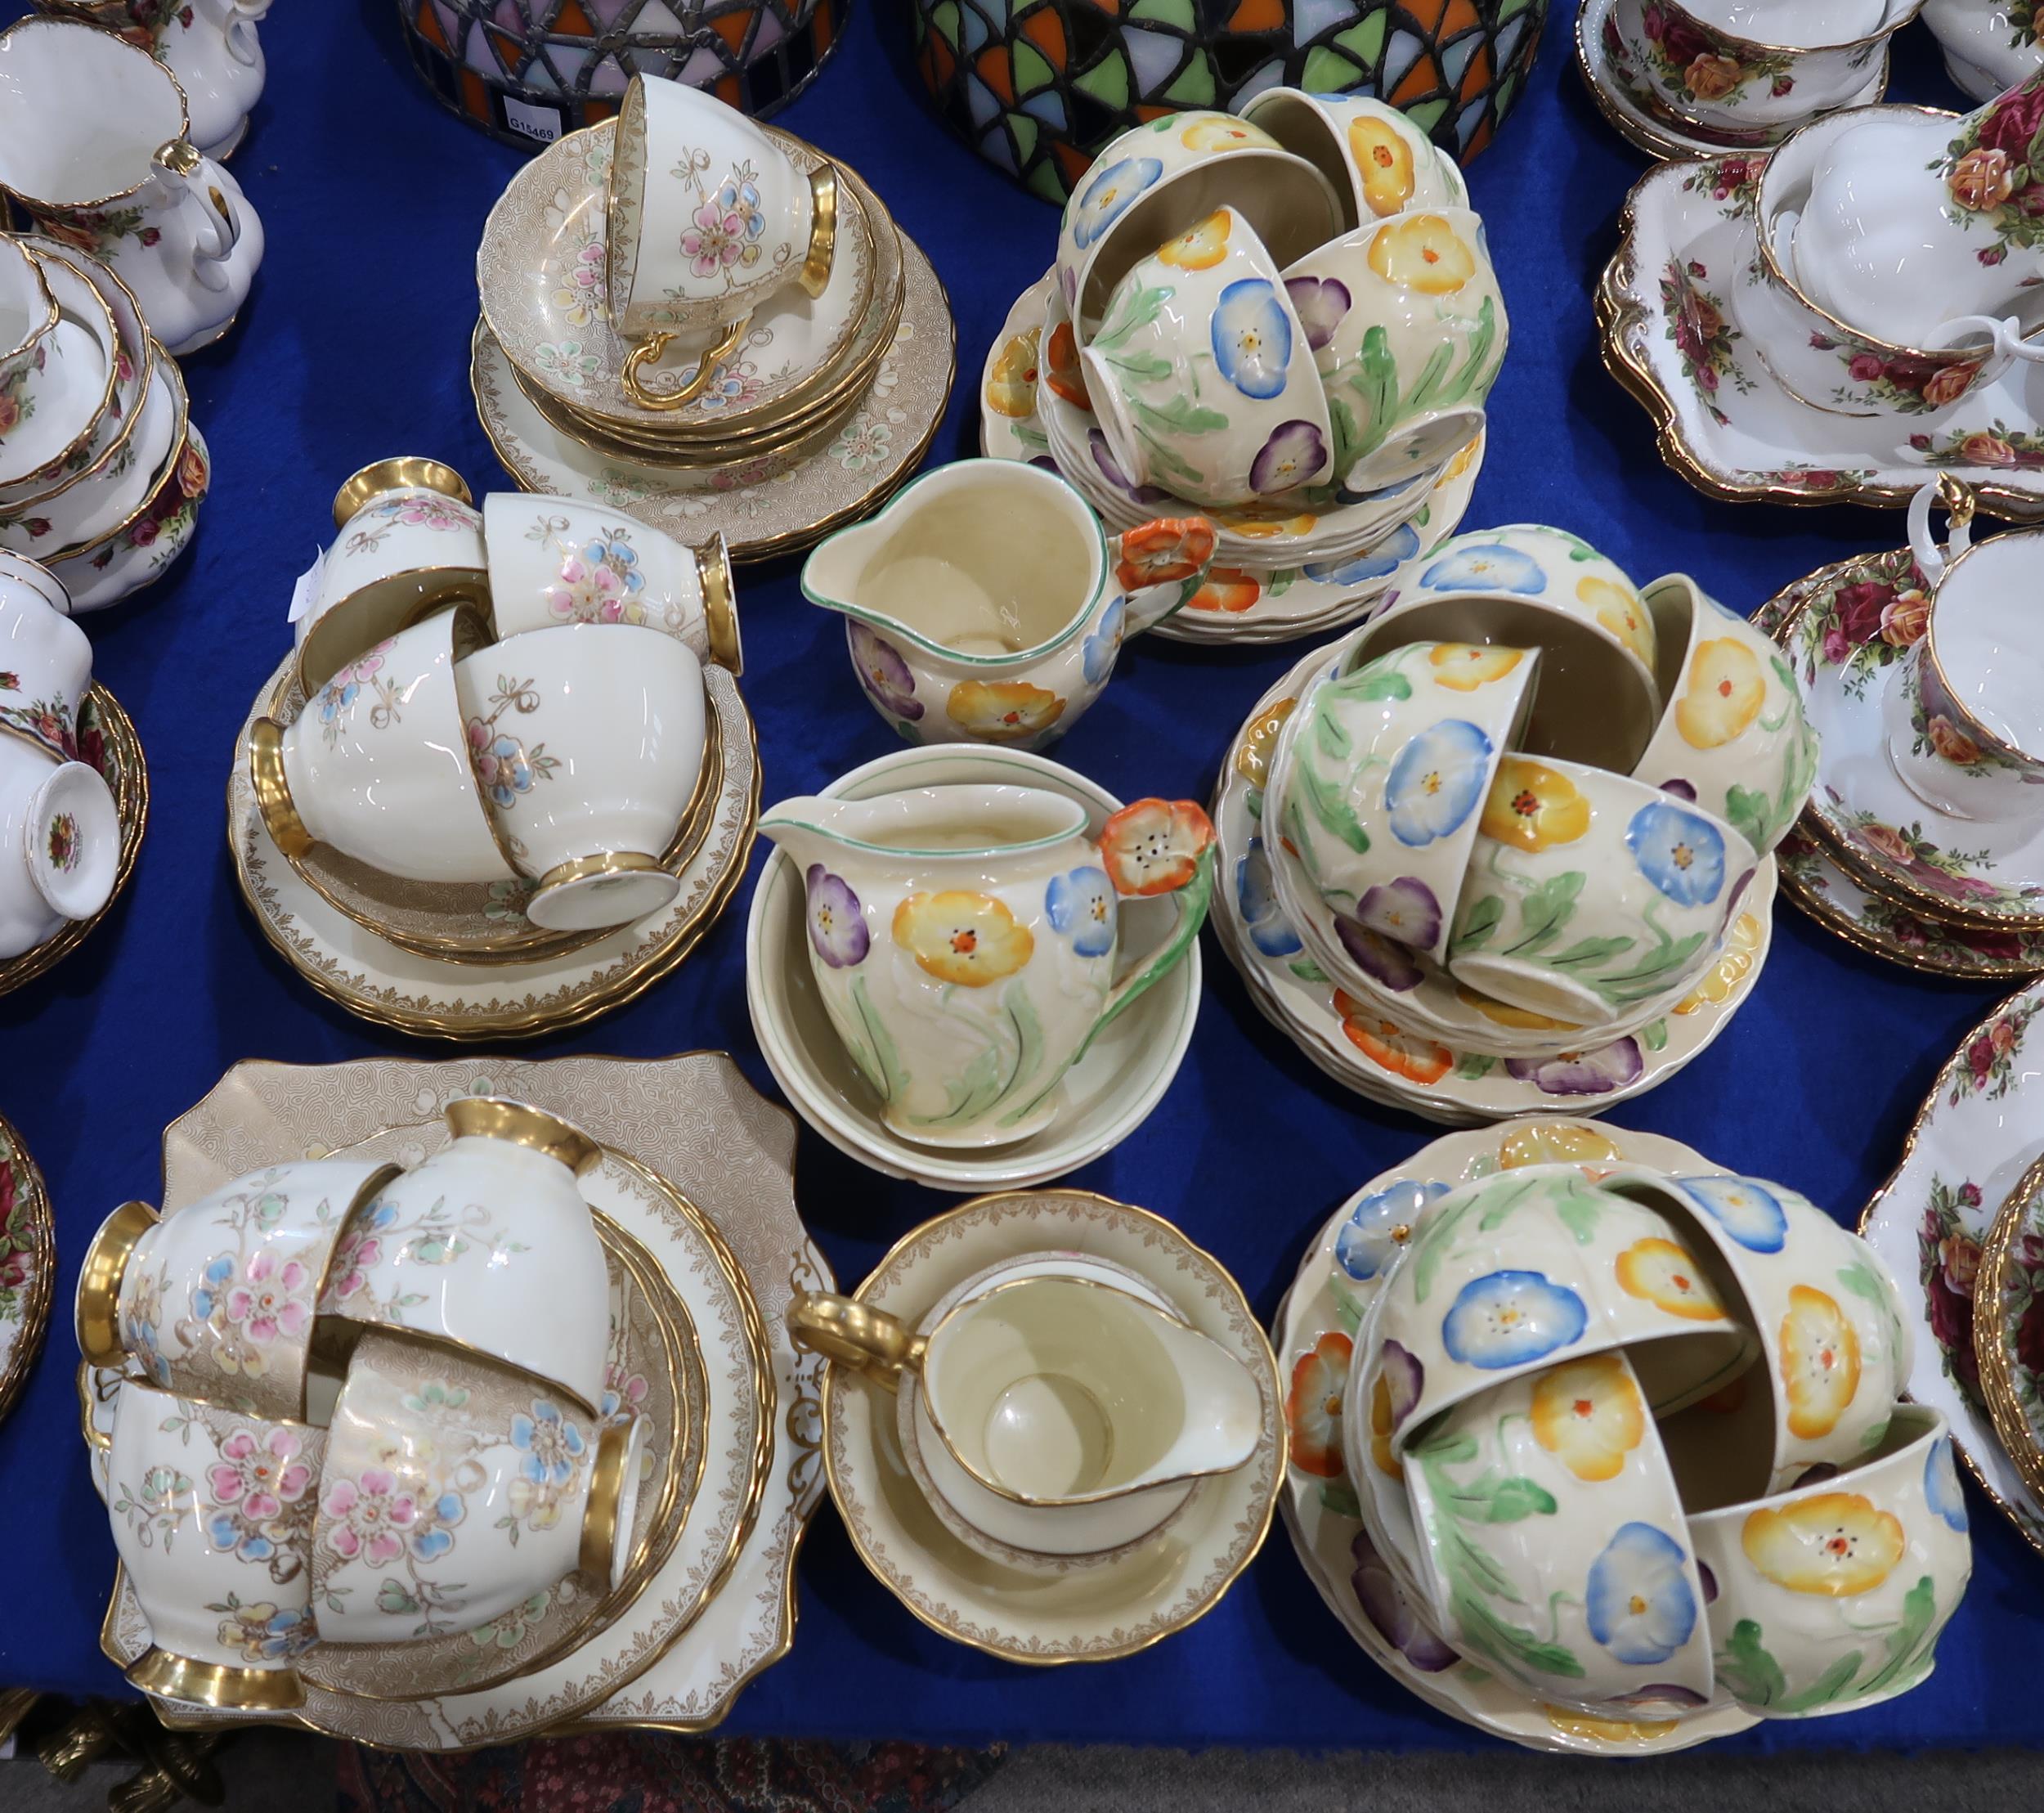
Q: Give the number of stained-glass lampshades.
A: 2